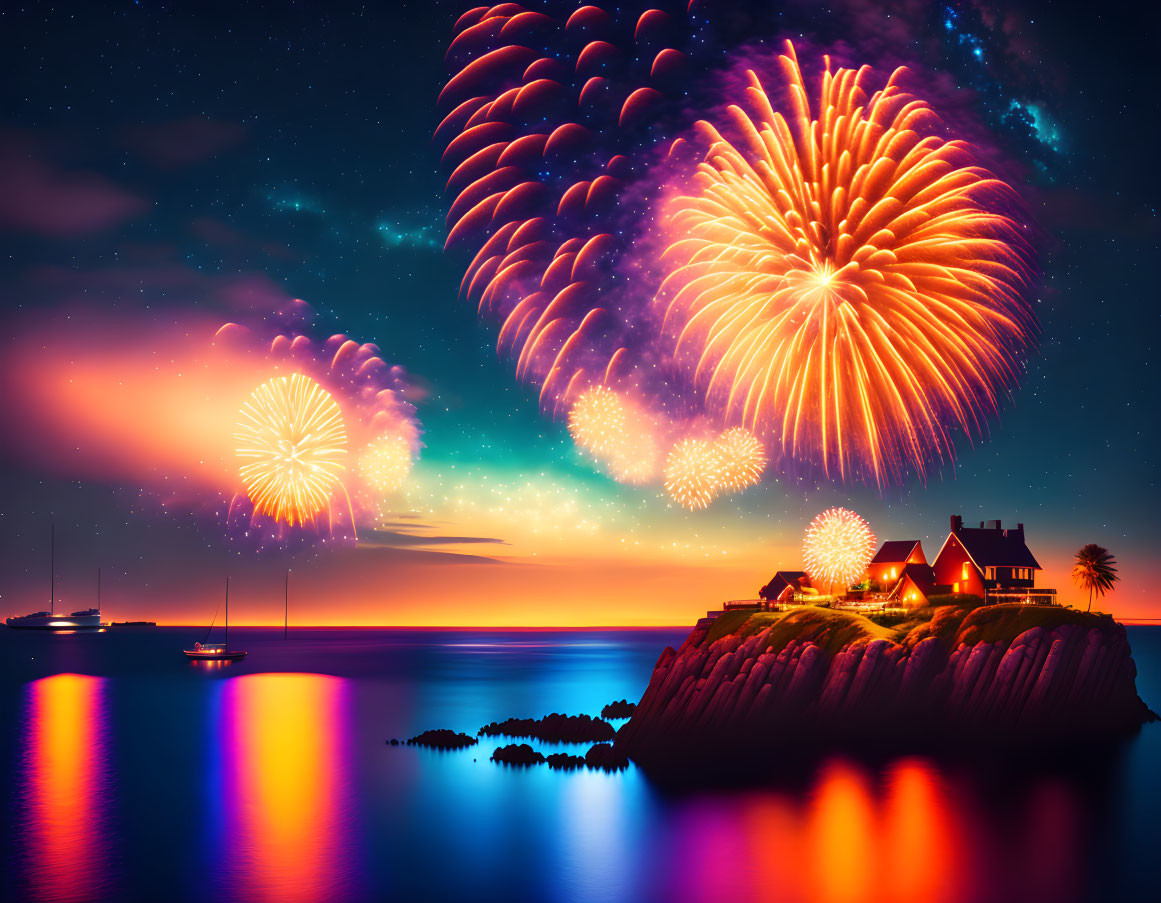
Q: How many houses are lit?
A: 4